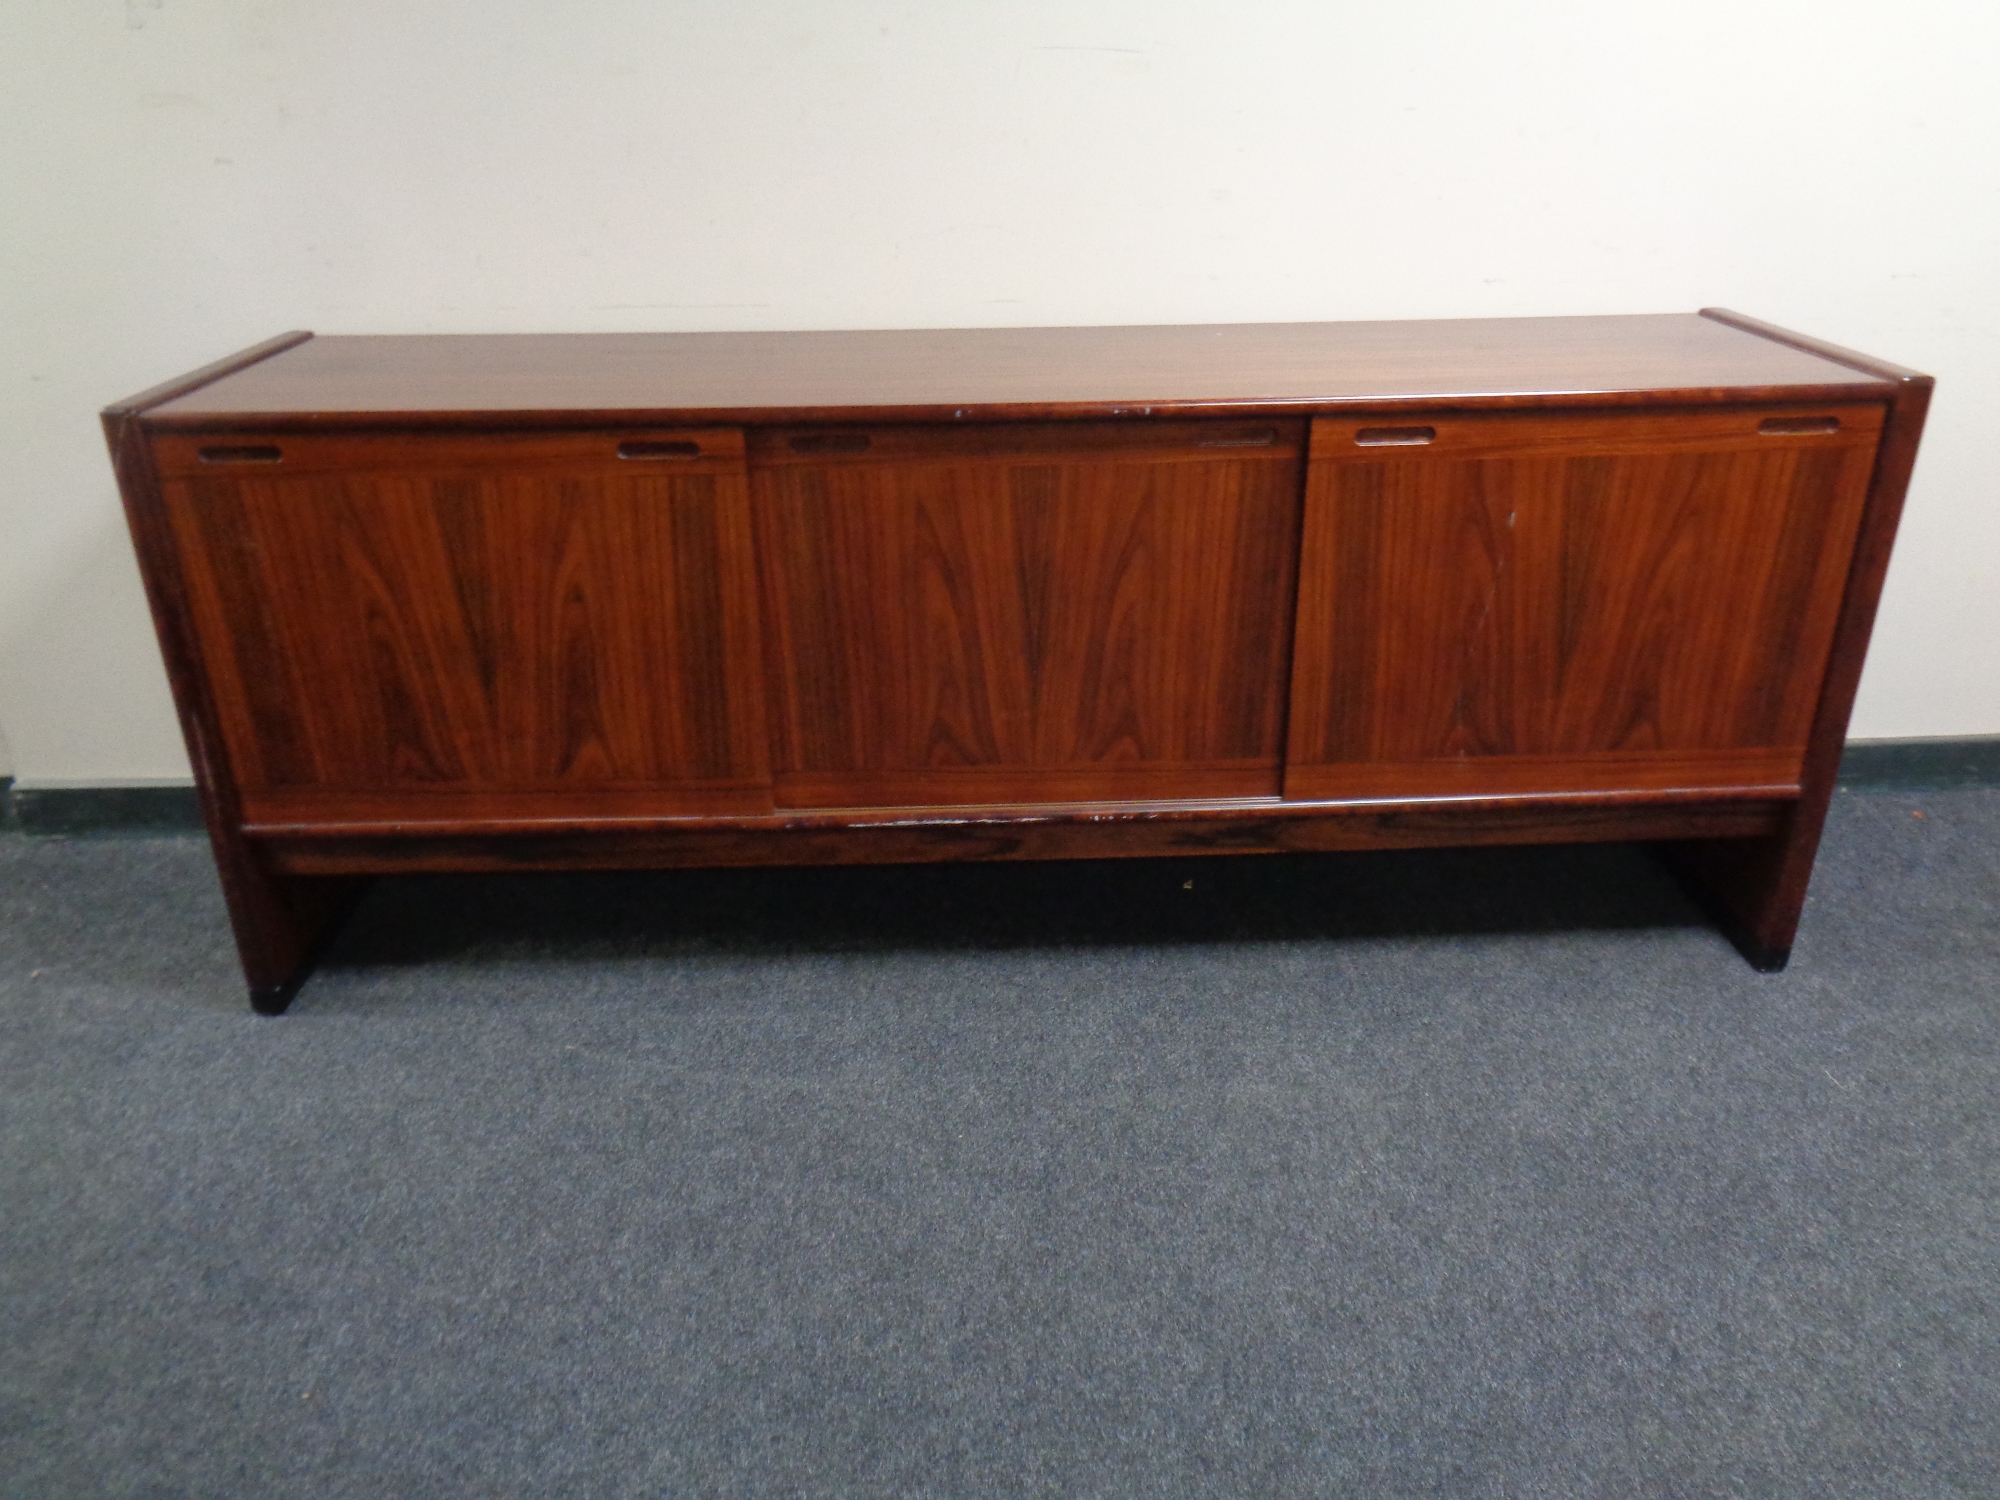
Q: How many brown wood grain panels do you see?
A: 3